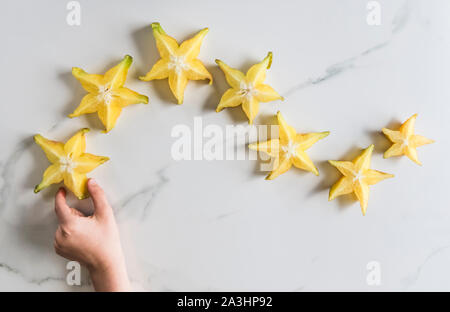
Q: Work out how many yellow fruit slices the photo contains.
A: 7